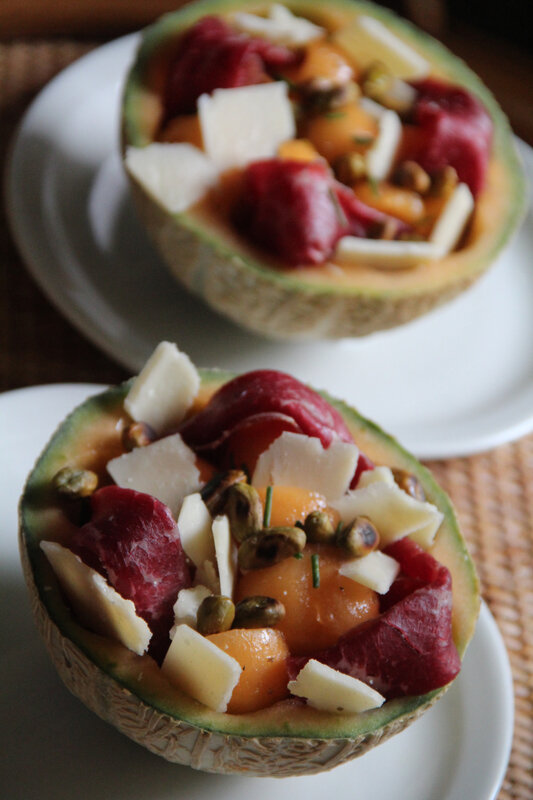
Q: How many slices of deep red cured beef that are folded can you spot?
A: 6